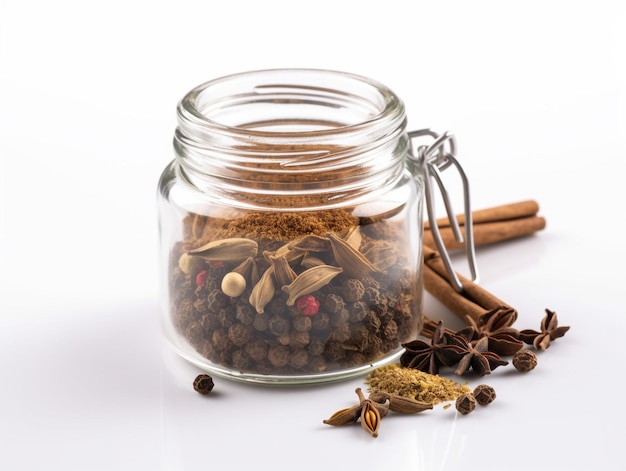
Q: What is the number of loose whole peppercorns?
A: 4